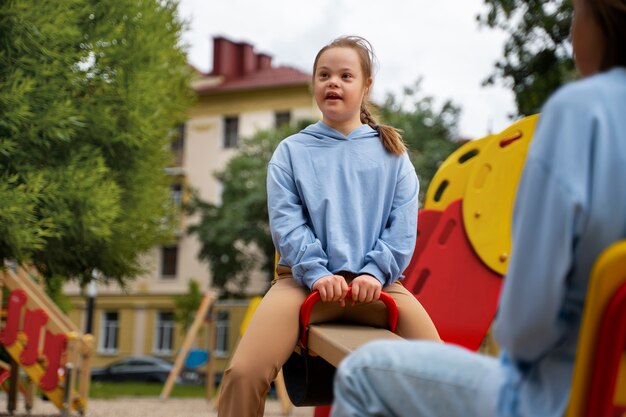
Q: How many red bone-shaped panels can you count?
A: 3